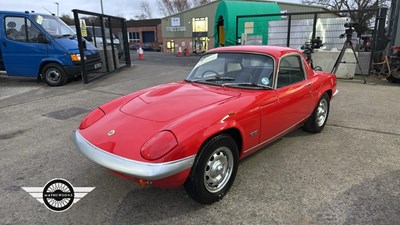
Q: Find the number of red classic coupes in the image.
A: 1